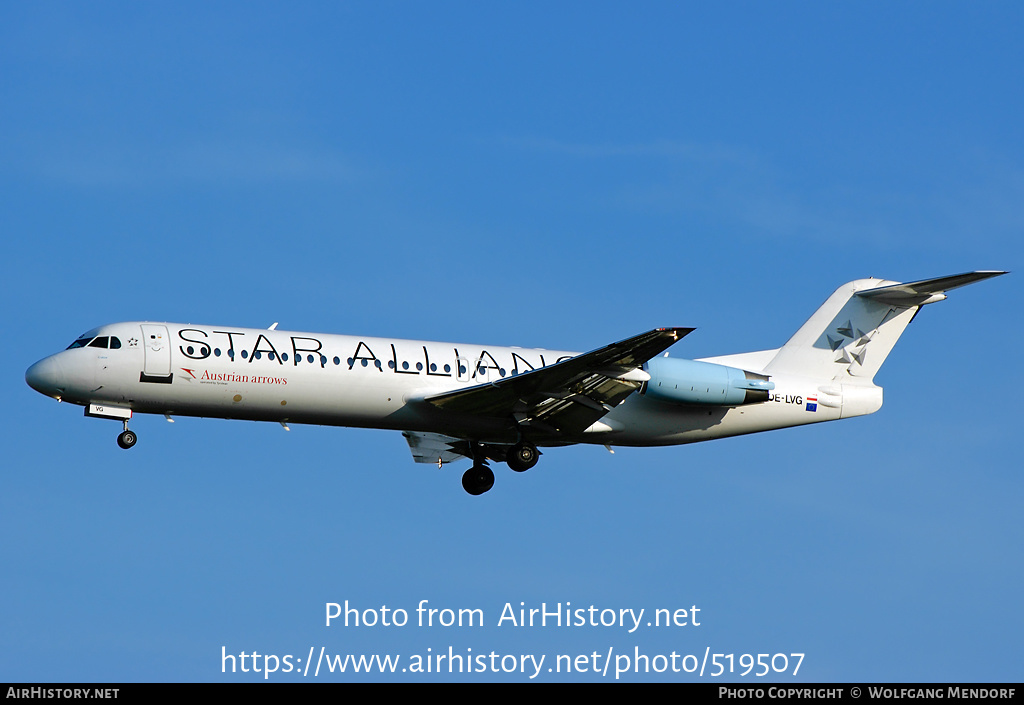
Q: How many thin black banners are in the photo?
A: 1